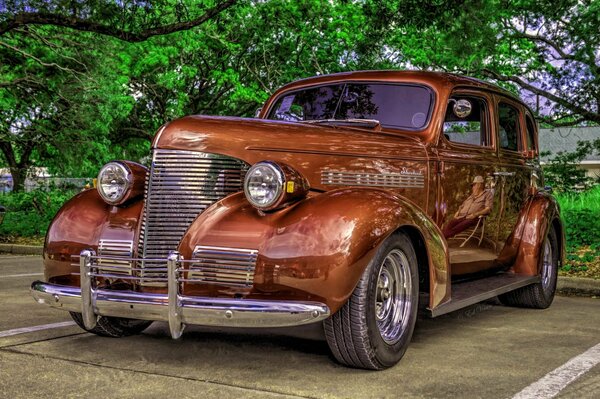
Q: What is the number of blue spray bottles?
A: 0